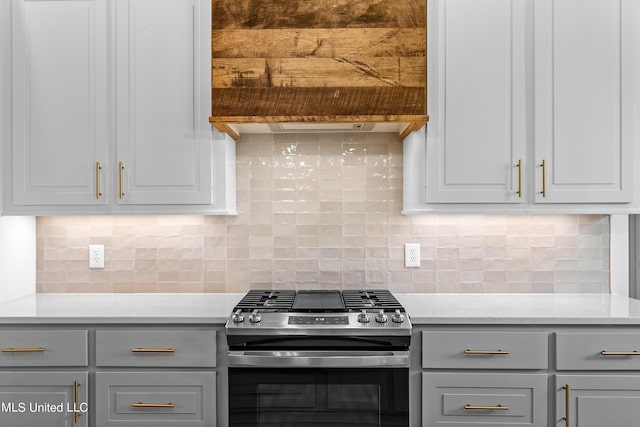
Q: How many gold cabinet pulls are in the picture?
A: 12